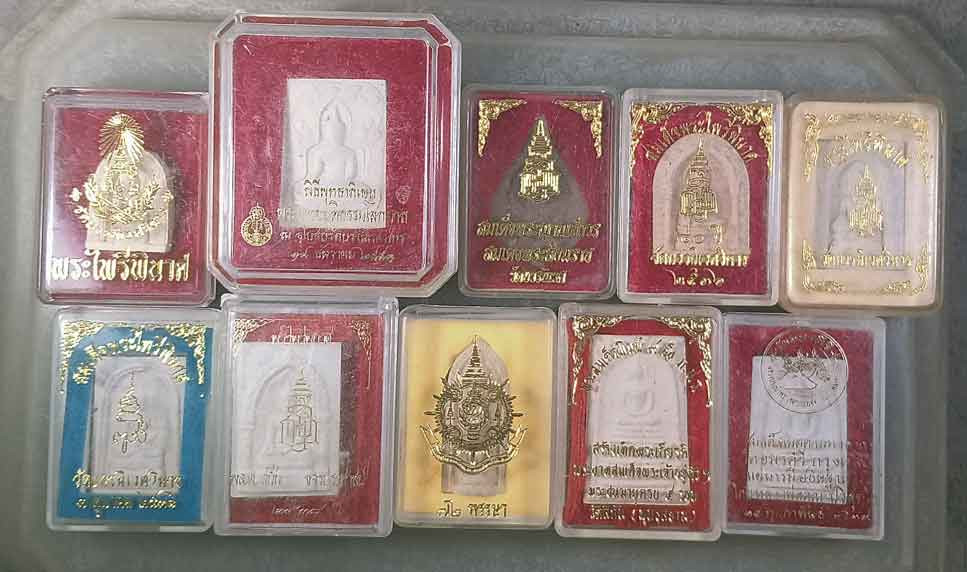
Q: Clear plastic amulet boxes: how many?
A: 10